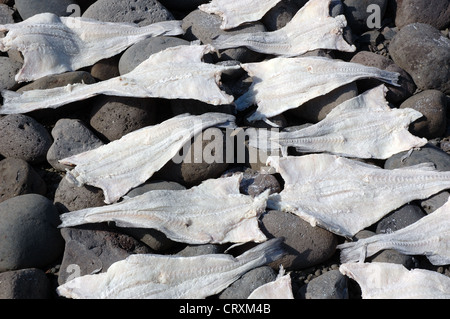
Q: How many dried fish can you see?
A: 13